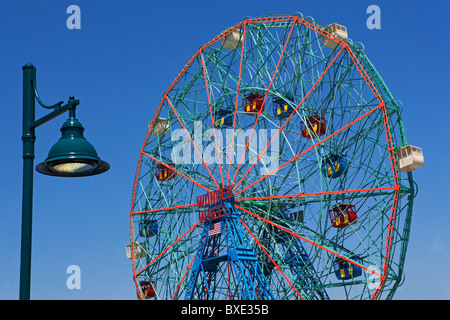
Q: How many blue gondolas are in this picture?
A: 5